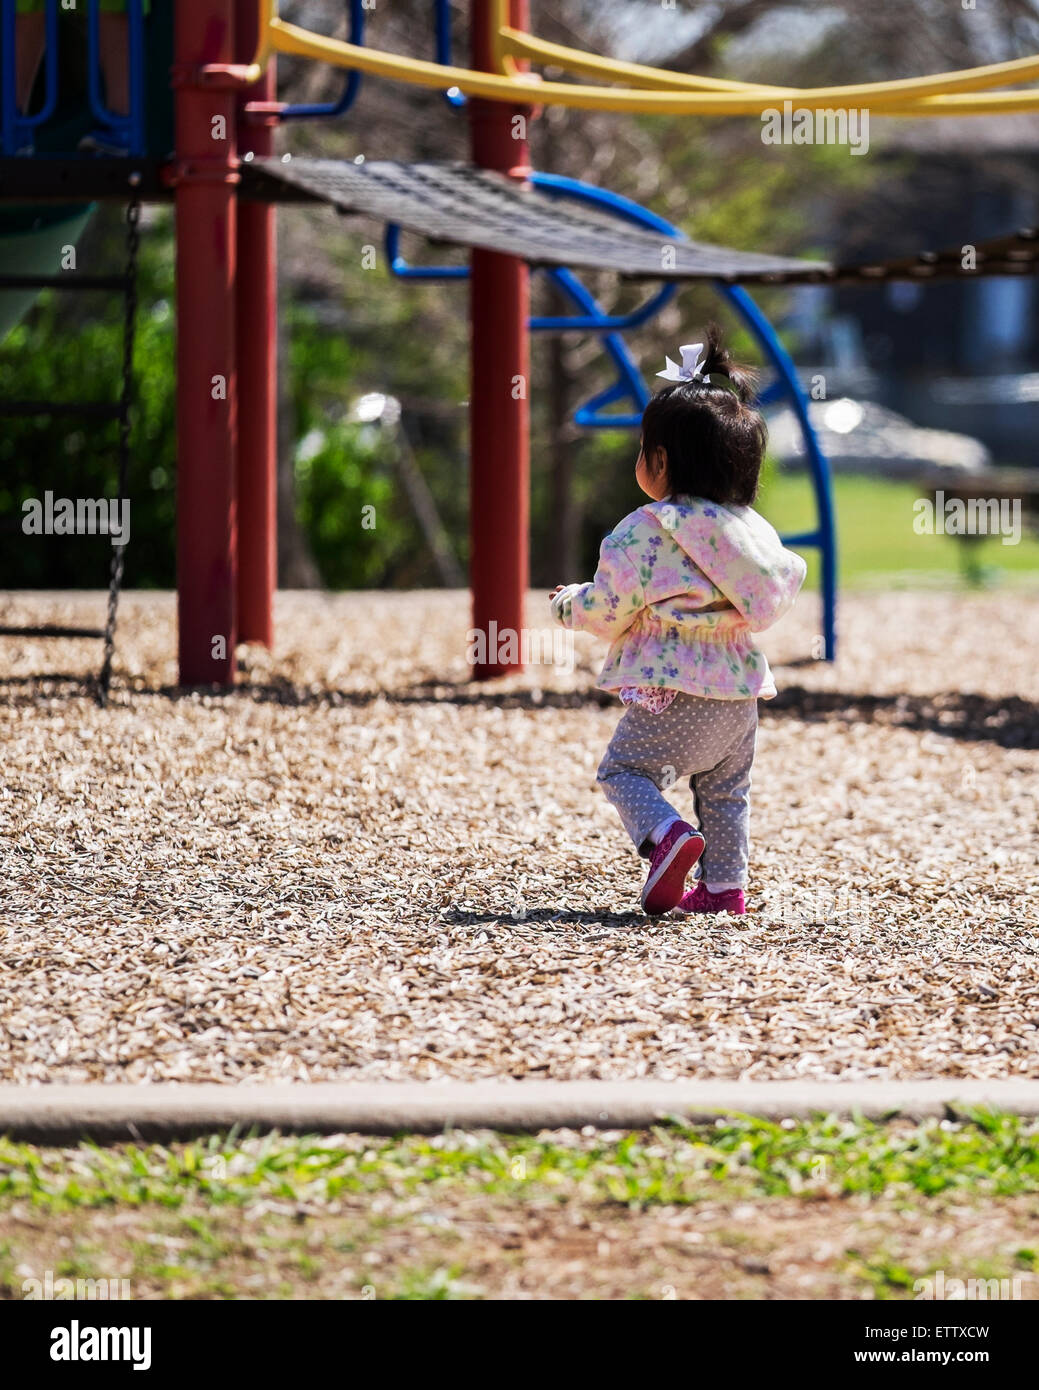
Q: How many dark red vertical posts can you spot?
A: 3